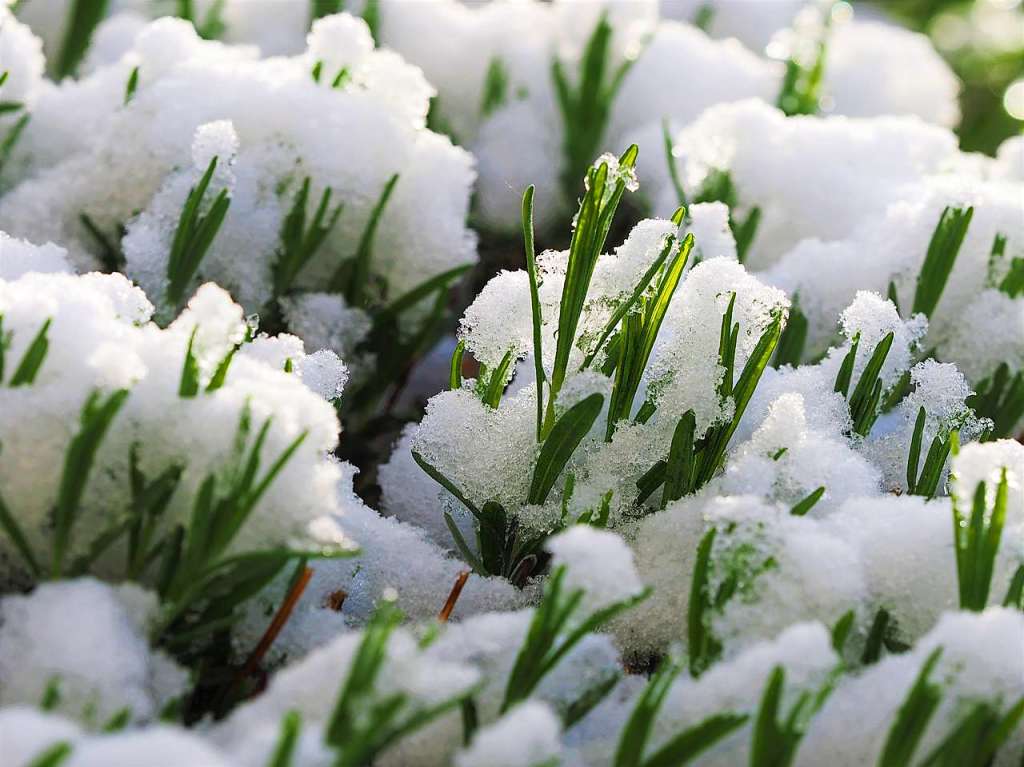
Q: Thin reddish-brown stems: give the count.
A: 2